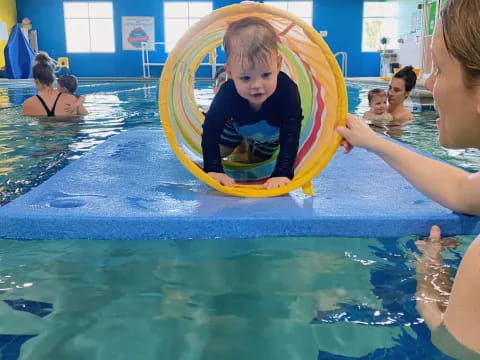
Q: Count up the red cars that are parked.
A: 0